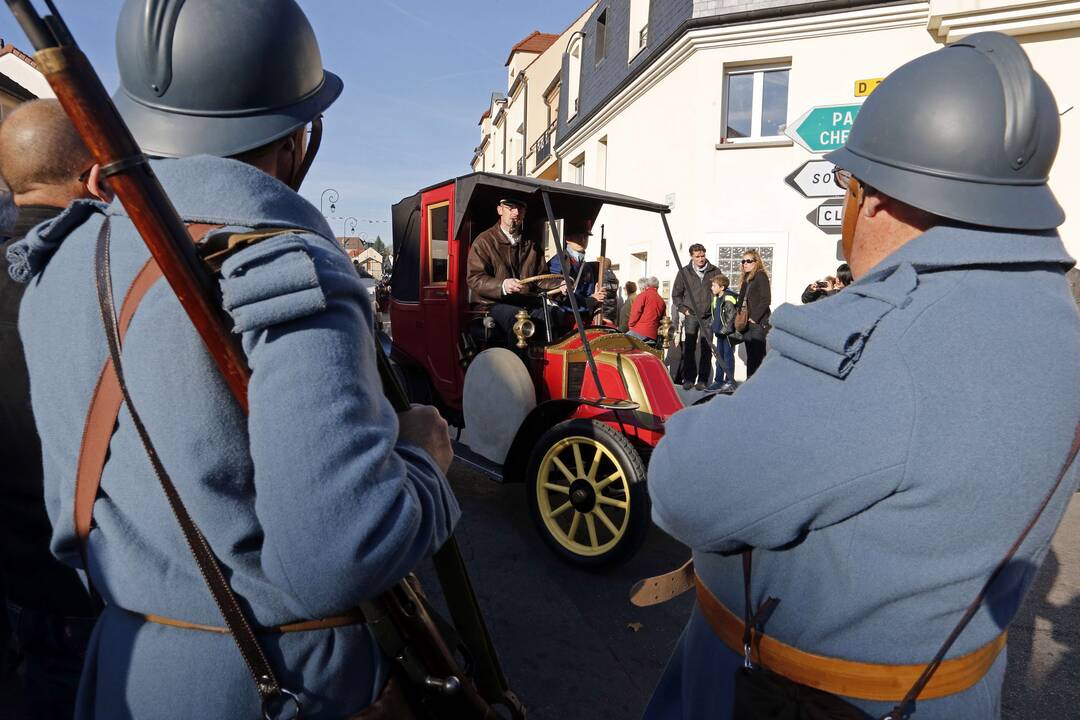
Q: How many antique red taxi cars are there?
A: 1